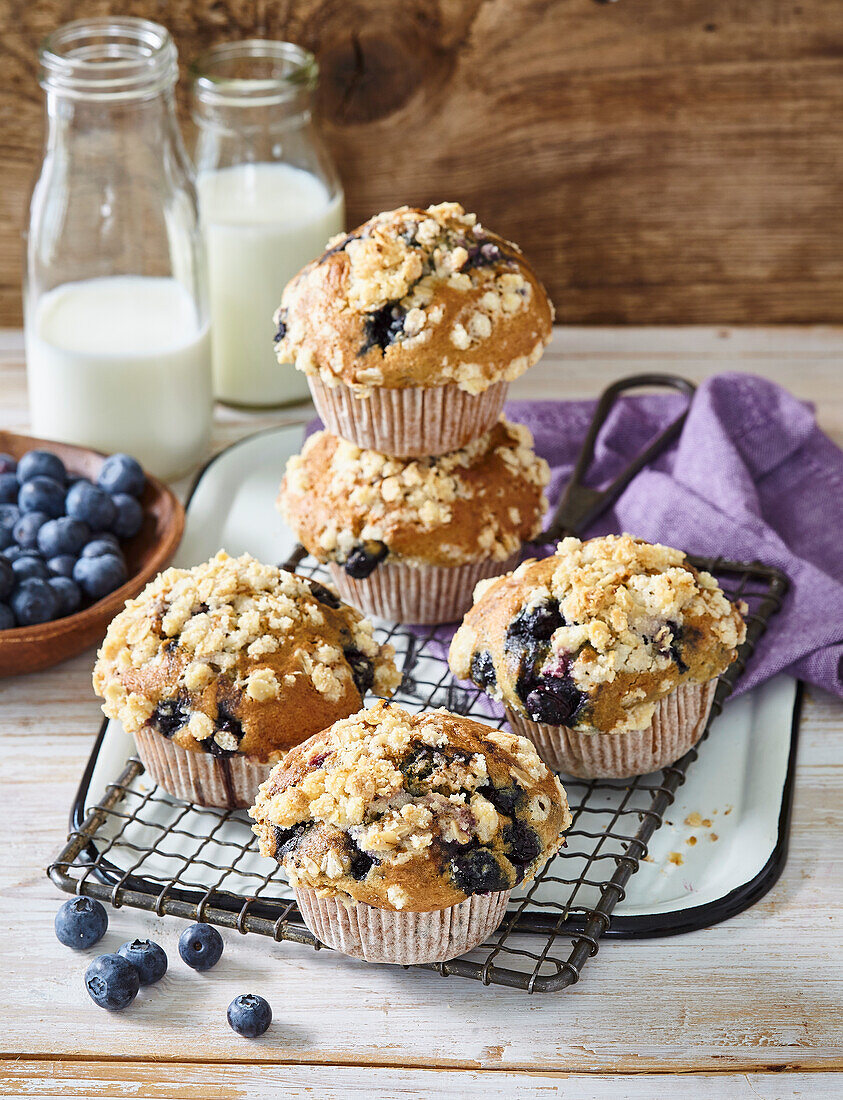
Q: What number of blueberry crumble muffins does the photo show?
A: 5